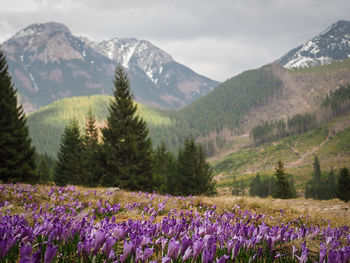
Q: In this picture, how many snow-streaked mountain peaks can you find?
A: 3